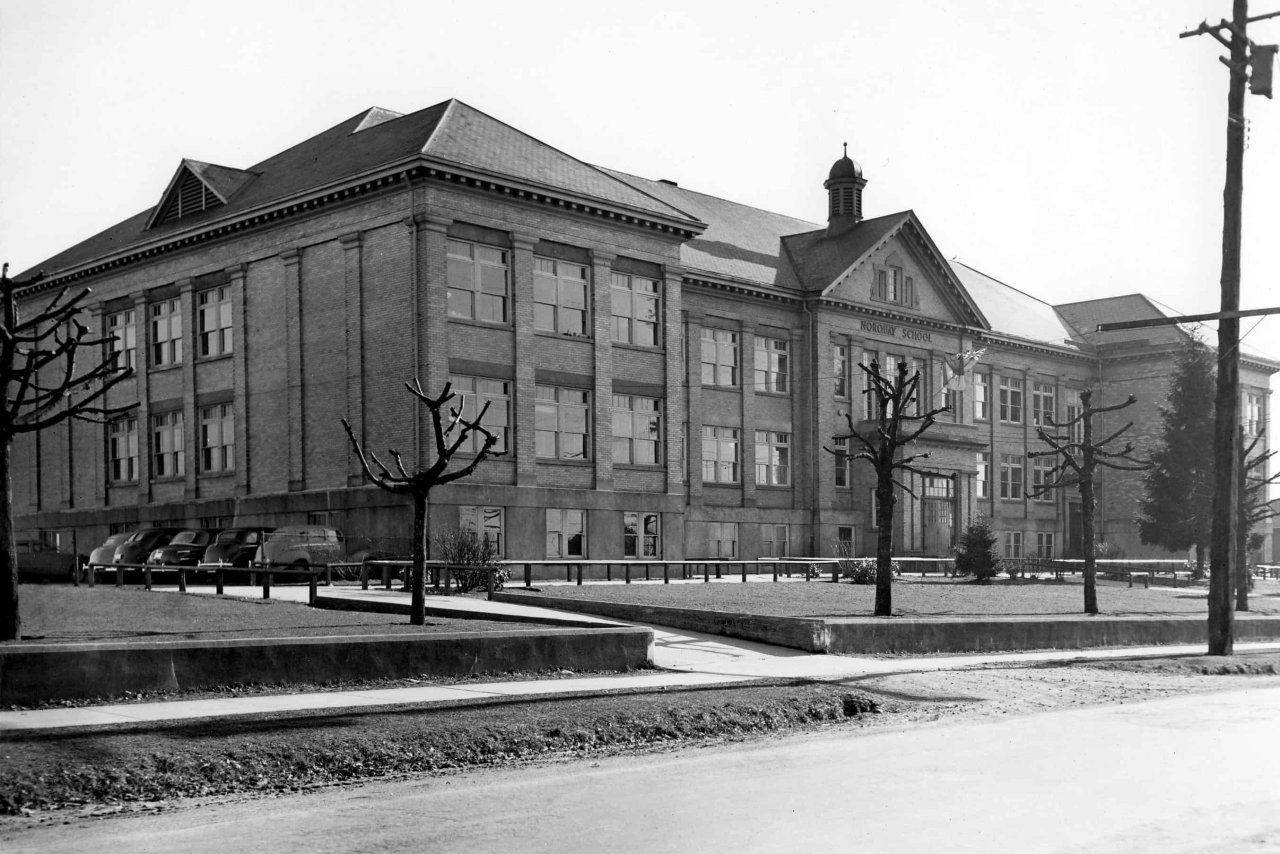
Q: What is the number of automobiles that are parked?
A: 6